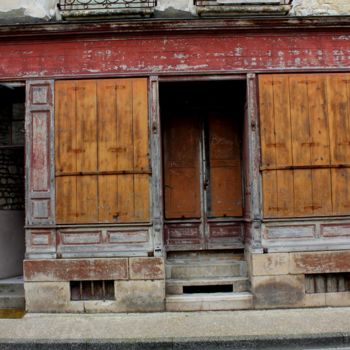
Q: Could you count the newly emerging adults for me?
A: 0